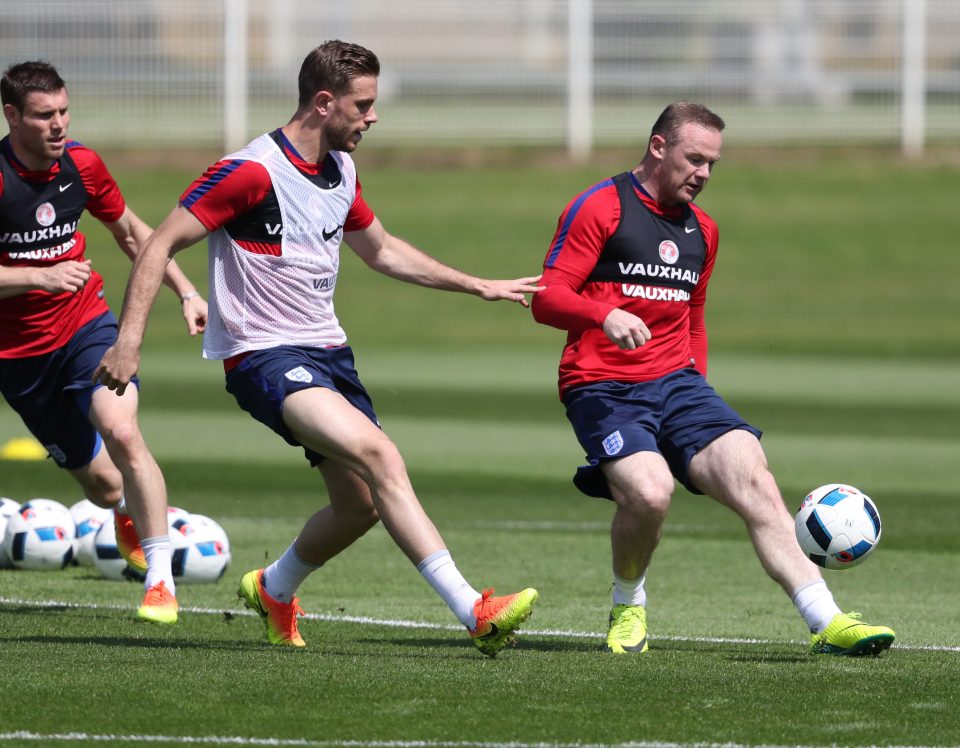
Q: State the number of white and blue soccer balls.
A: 7